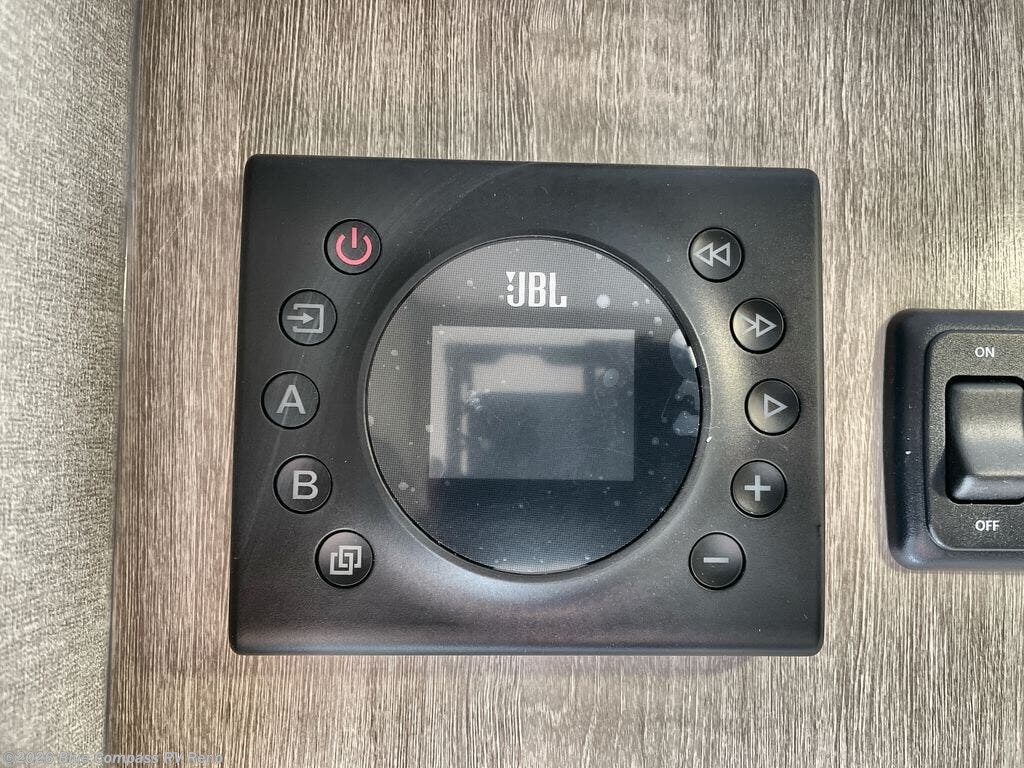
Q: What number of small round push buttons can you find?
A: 10